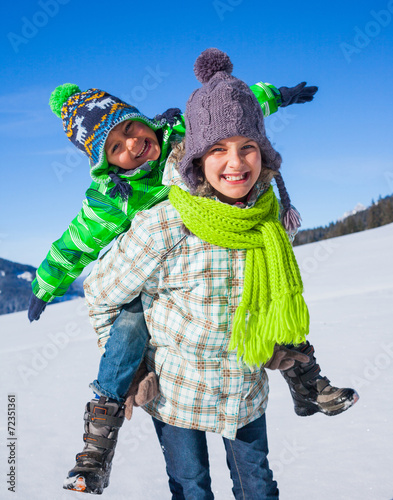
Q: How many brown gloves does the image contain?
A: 2